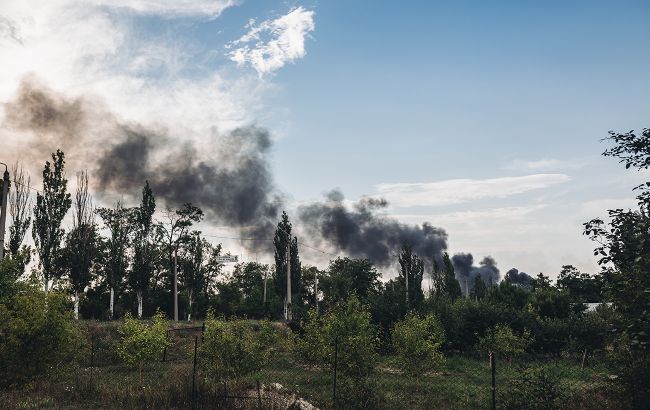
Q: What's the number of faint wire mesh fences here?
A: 1